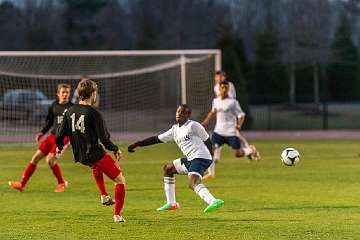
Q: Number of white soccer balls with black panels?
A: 1